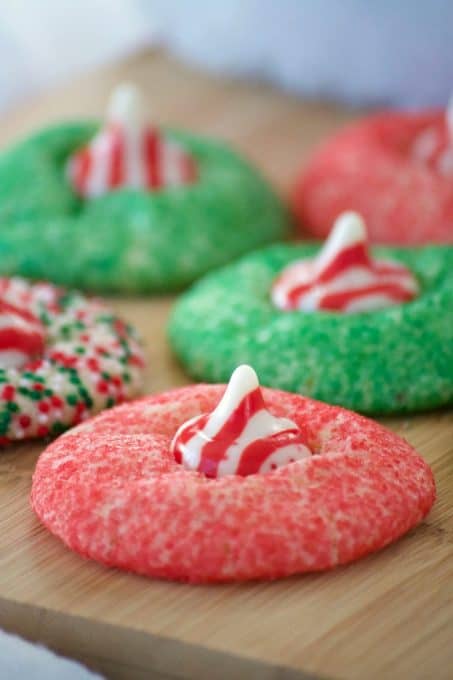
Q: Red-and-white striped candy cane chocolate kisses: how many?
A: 5